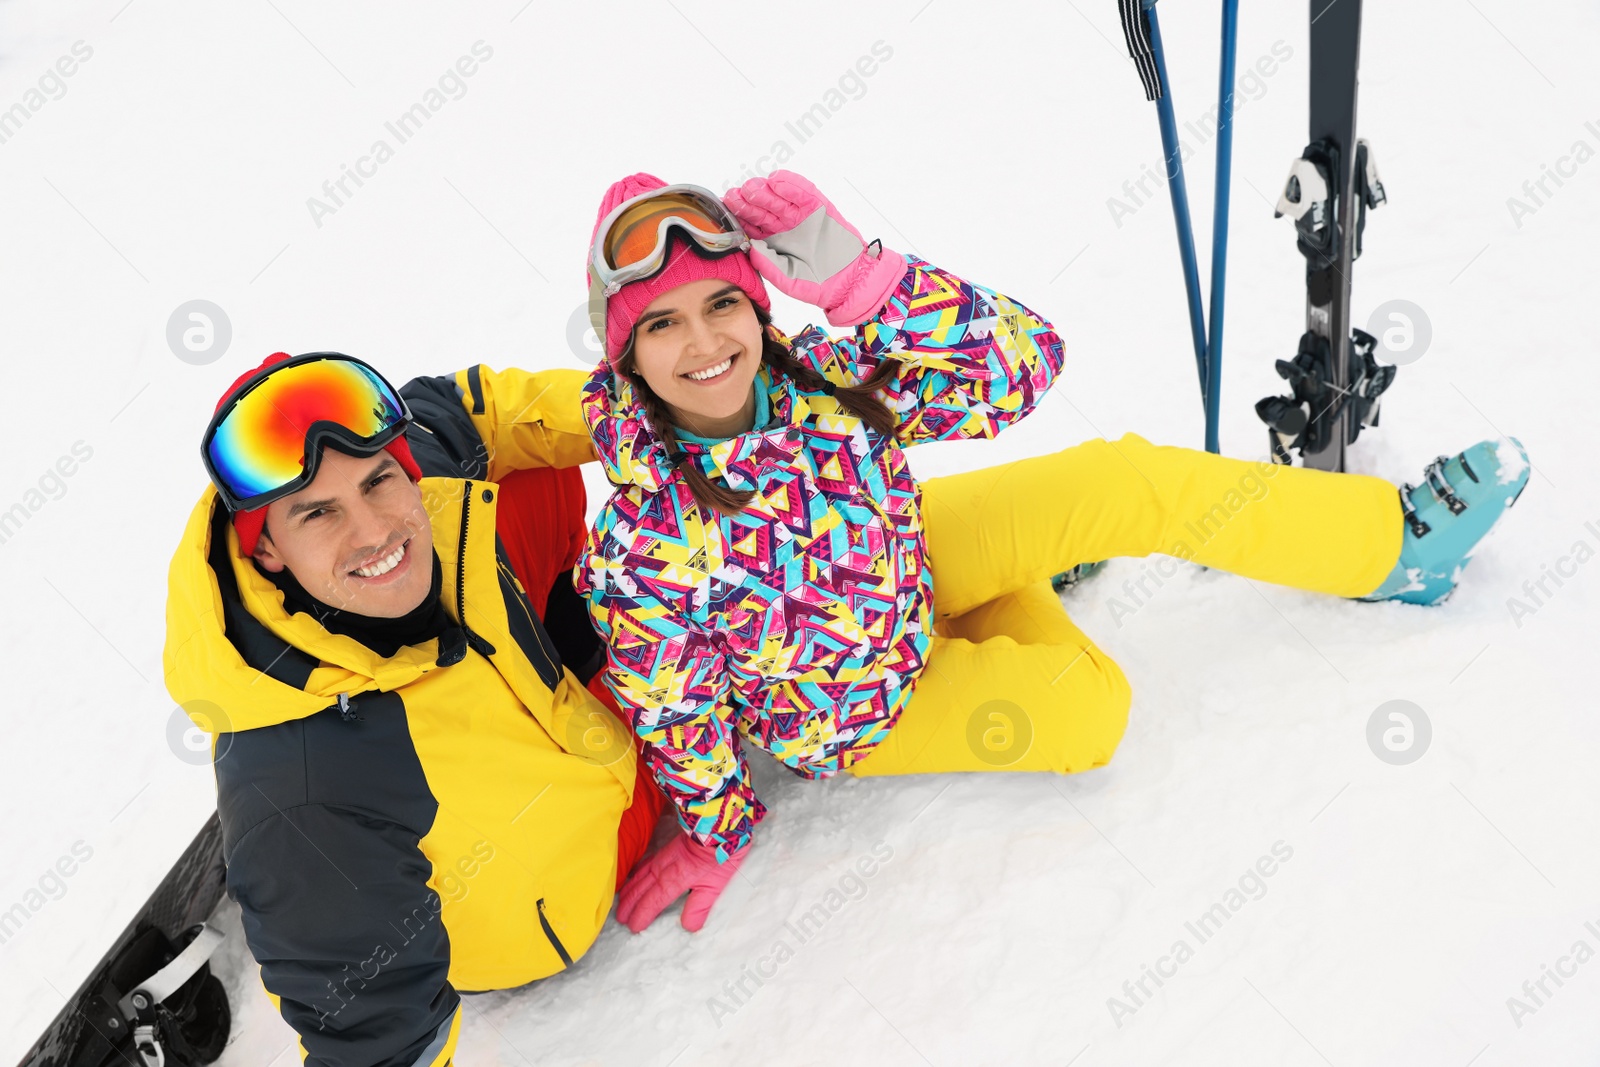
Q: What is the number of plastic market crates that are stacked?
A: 0